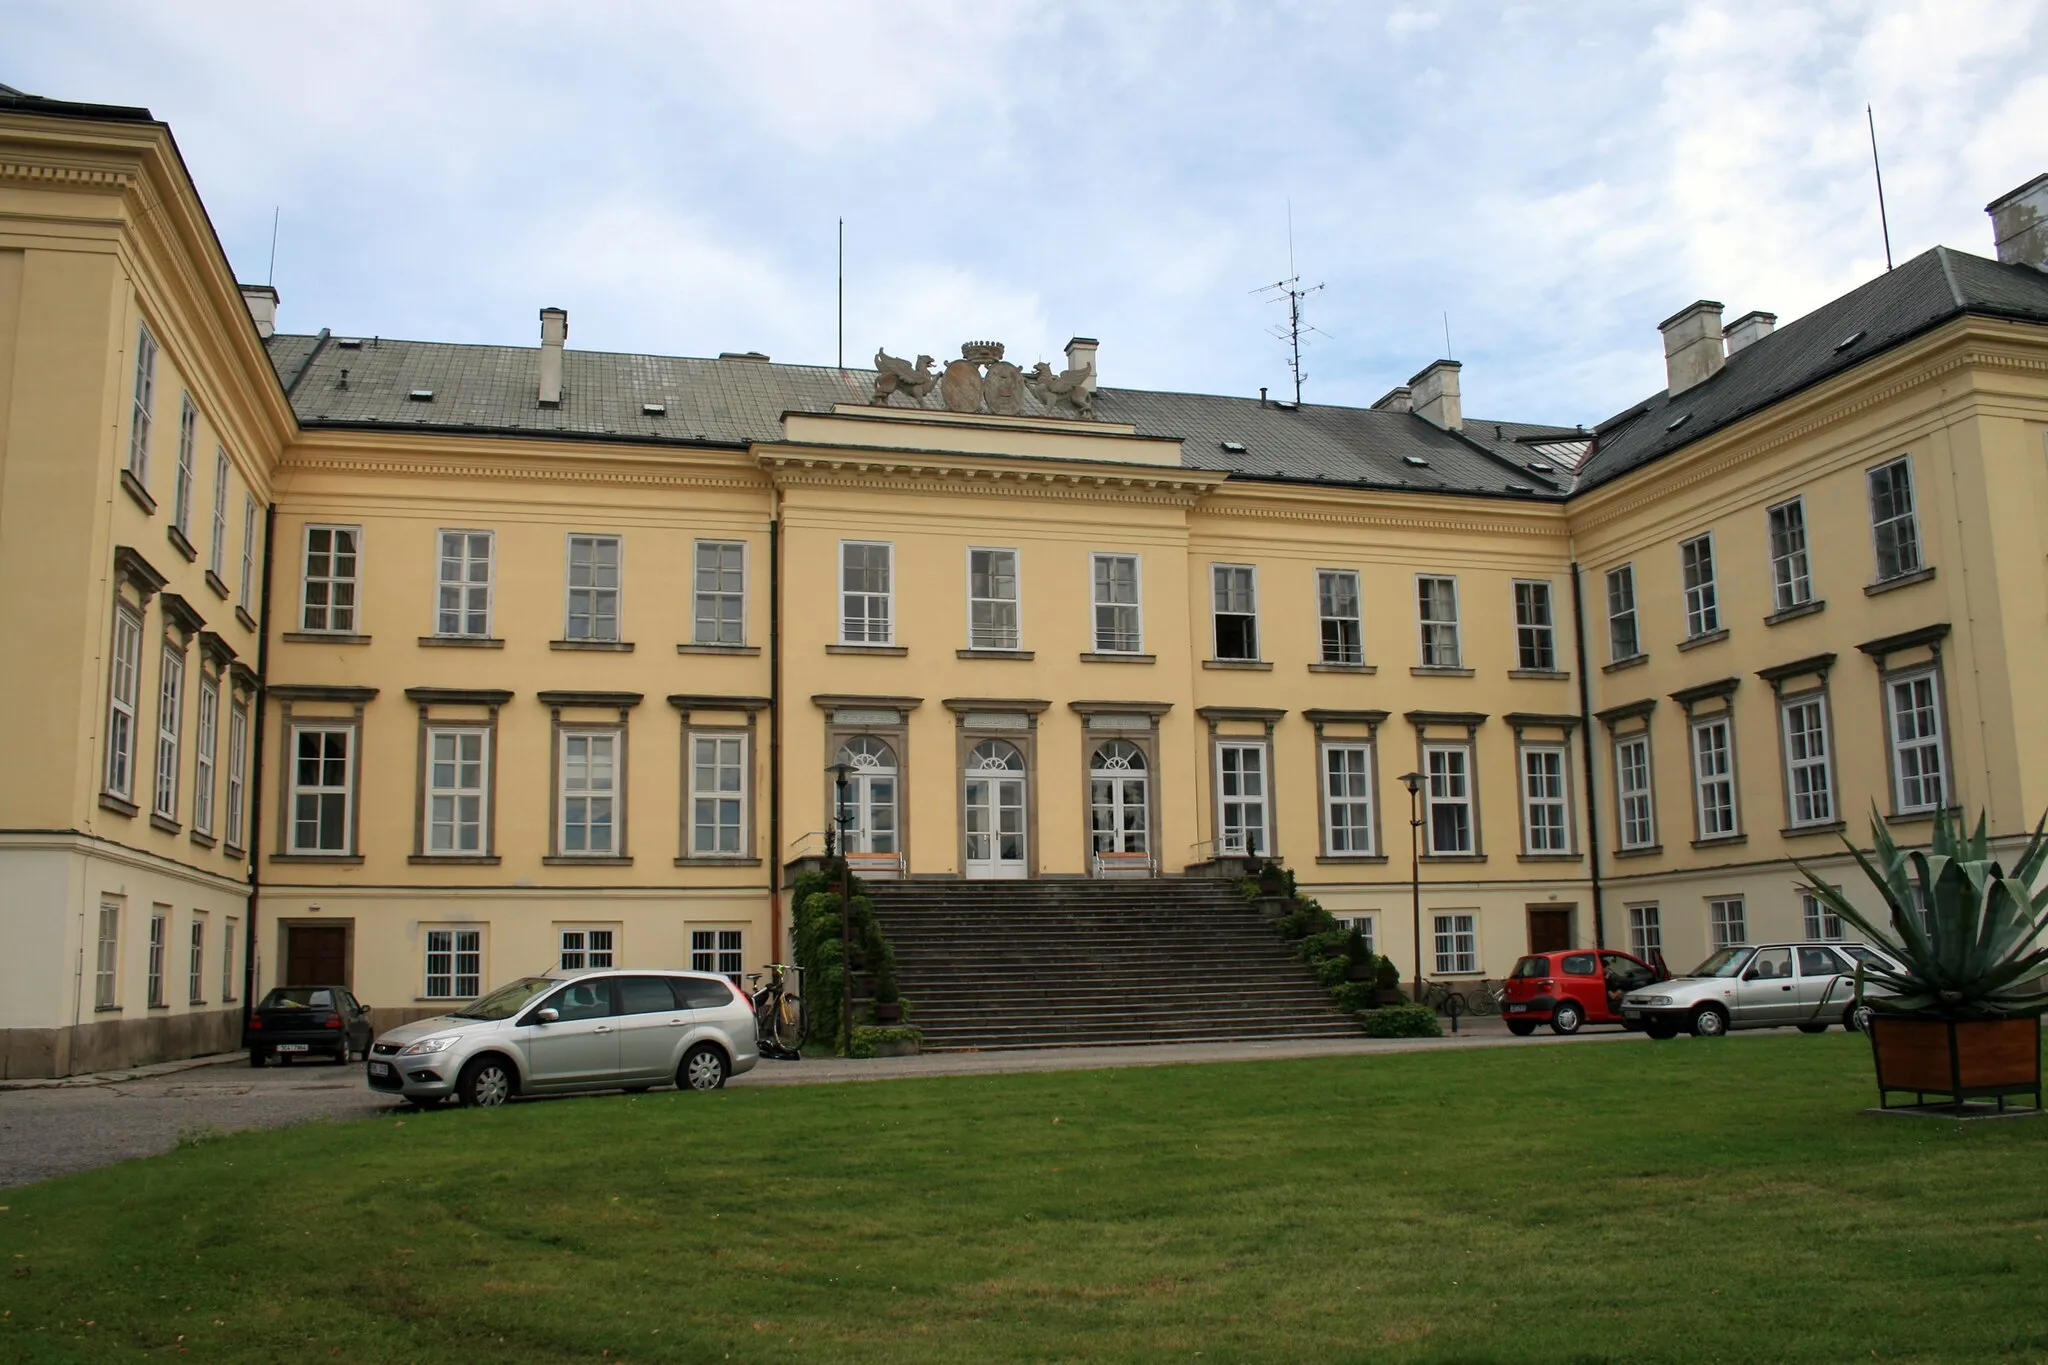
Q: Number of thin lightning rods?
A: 4